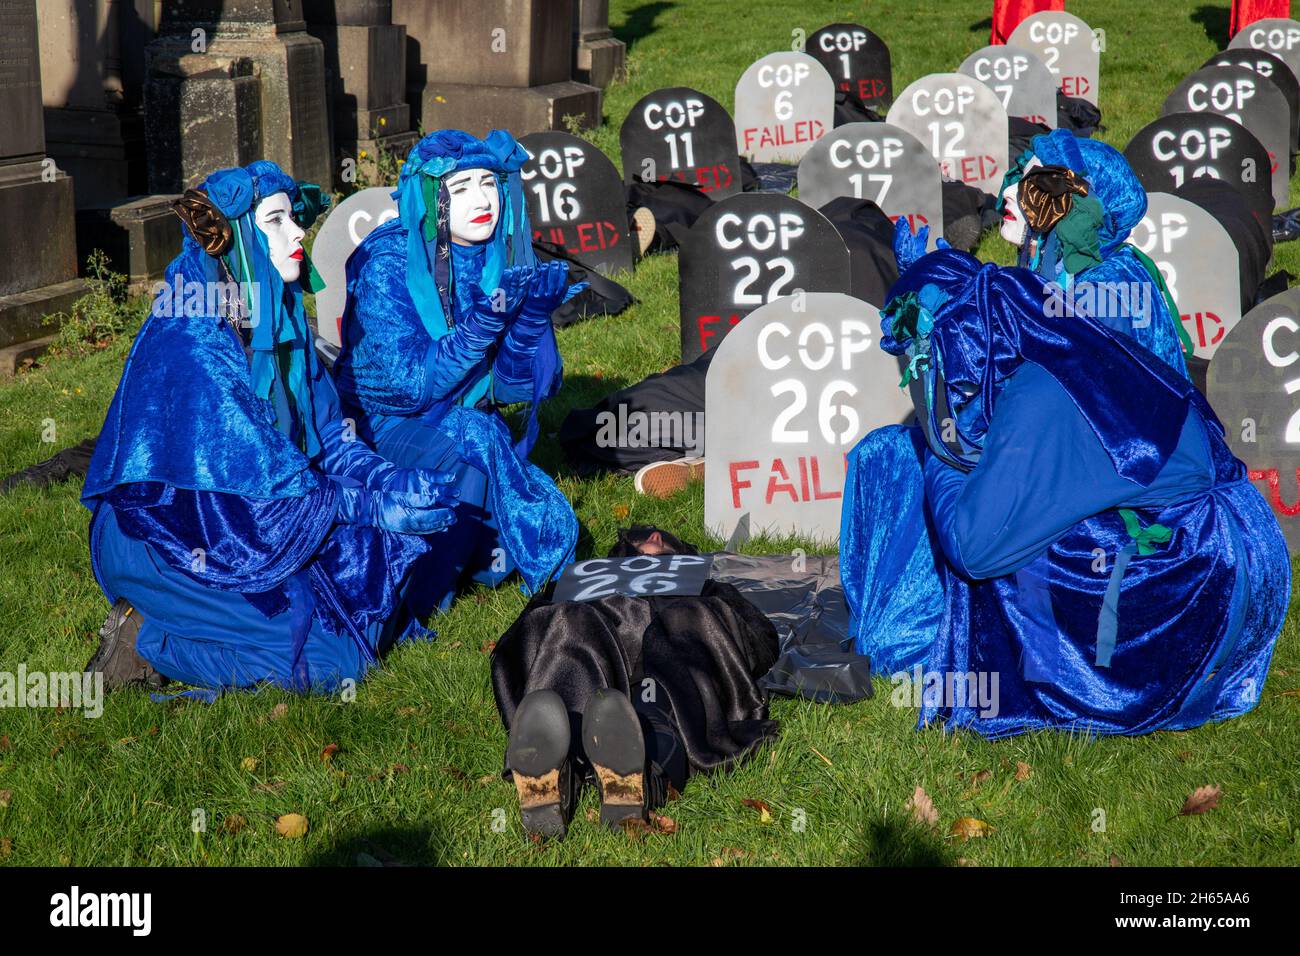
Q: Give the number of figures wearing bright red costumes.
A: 2